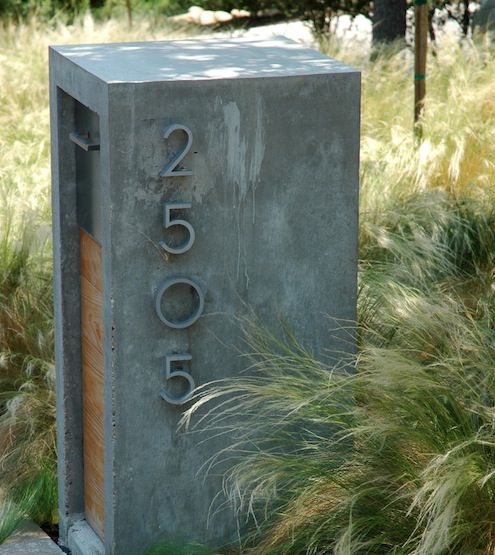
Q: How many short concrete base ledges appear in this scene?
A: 1